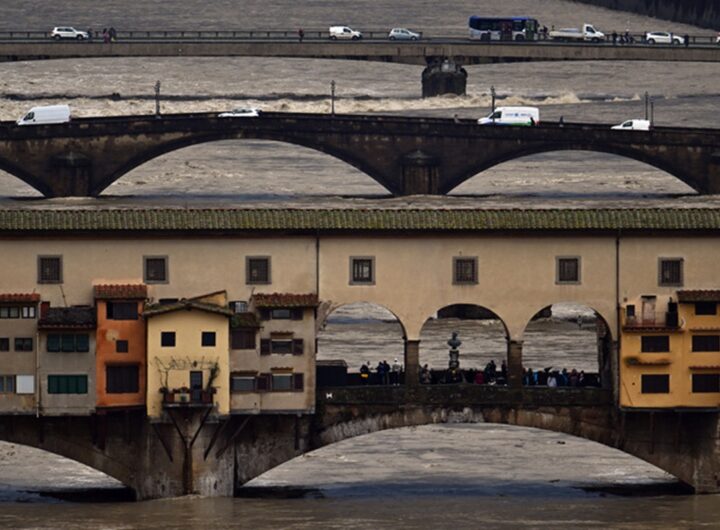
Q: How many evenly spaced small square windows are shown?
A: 7